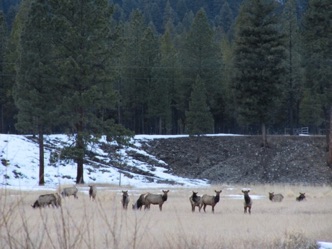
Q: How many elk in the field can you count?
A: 11